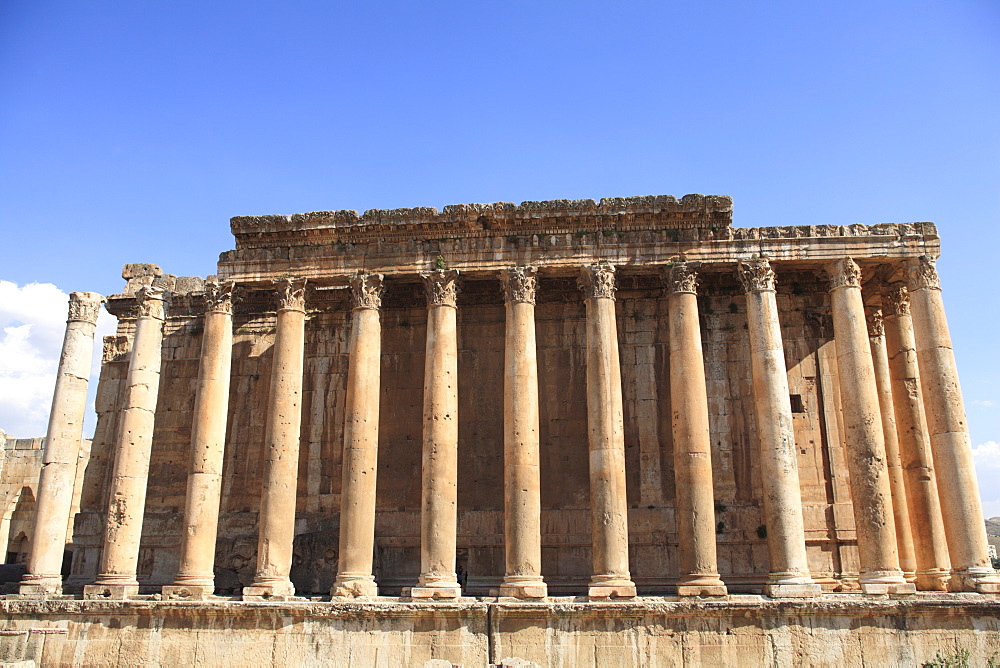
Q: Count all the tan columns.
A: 14